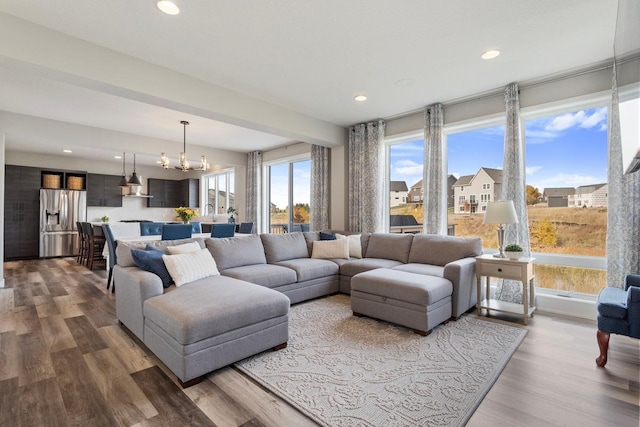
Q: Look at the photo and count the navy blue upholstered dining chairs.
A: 6